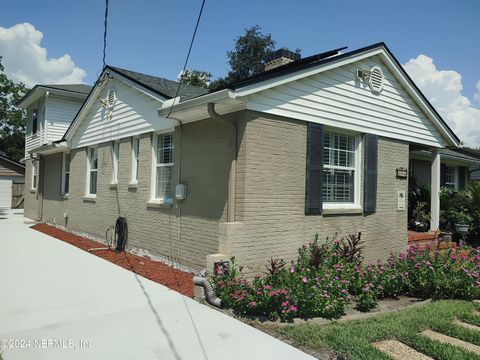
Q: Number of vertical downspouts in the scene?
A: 2